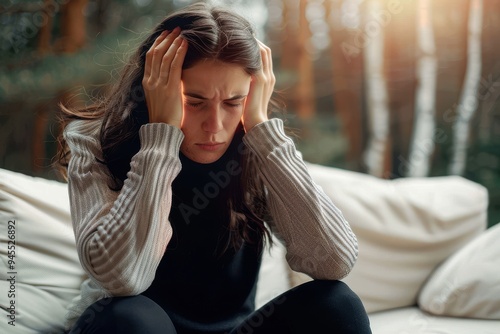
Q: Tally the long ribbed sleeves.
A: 2